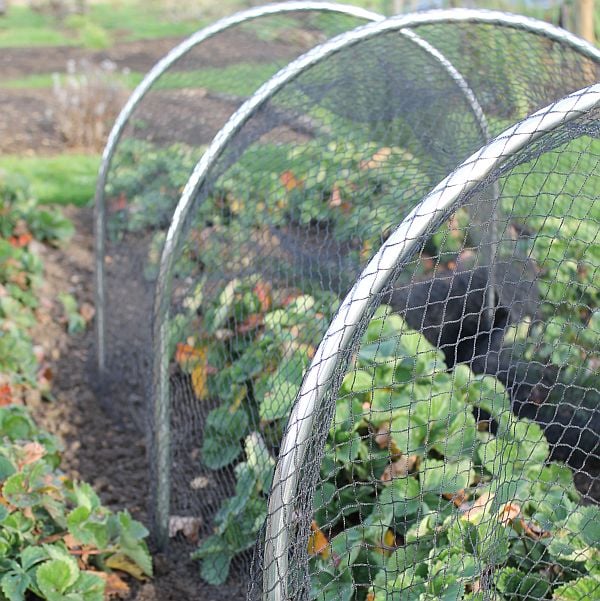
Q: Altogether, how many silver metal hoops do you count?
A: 3